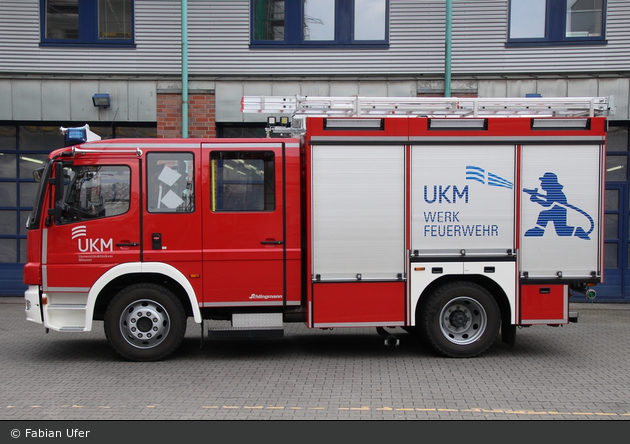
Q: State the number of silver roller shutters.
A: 3